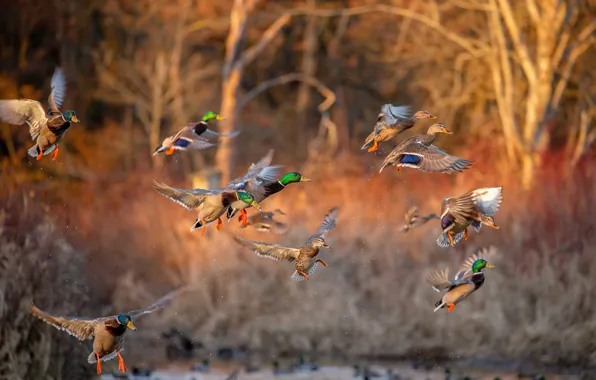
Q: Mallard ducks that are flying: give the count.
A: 12